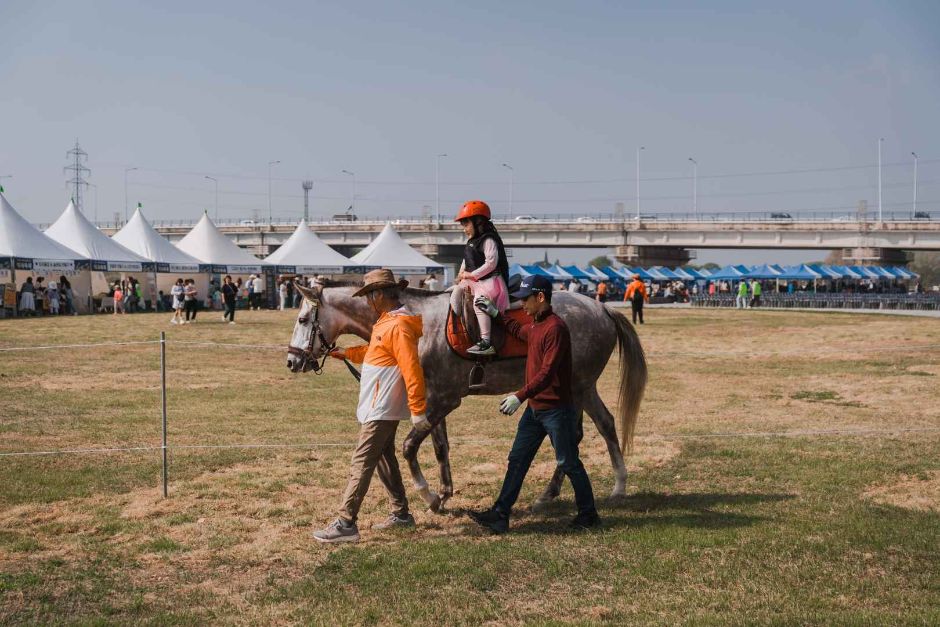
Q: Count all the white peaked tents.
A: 6